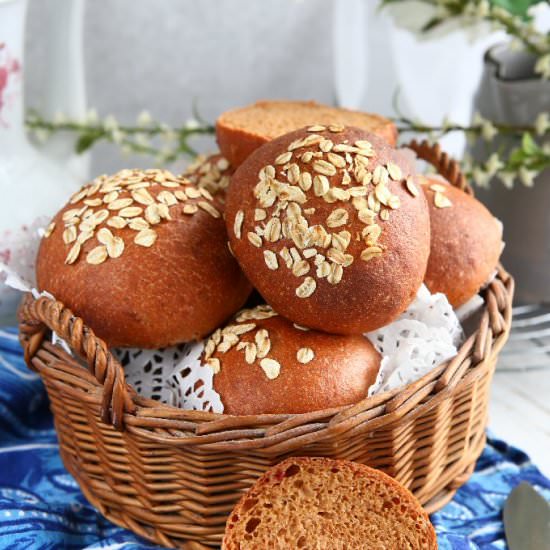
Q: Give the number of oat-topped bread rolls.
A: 5